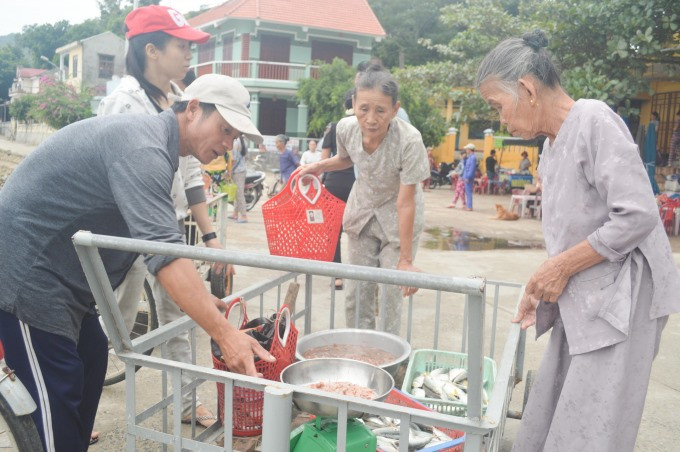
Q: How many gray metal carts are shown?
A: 1